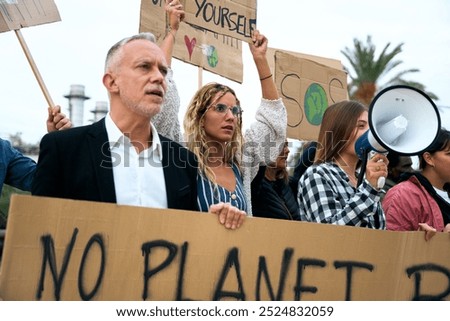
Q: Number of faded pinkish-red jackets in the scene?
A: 1